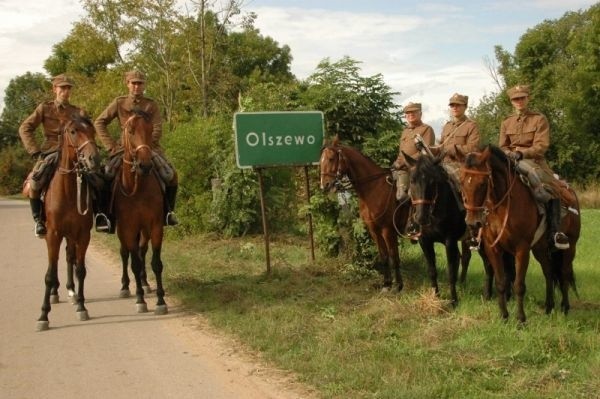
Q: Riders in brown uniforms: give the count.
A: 5